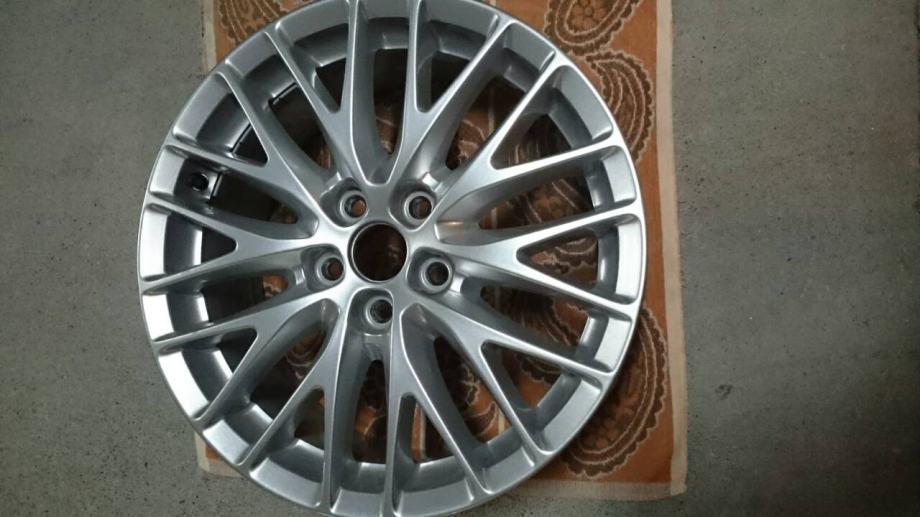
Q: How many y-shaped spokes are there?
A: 10